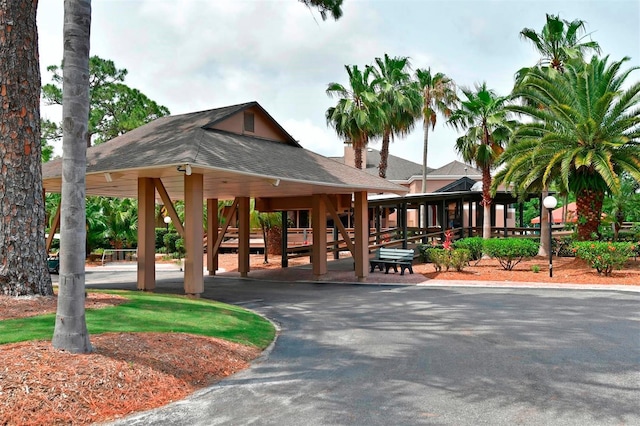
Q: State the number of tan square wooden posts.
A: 6